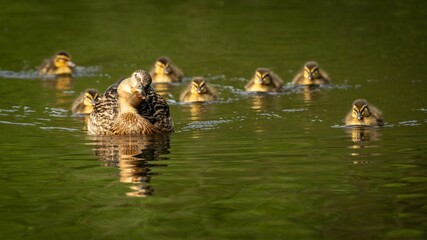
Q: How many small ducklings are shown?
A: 7